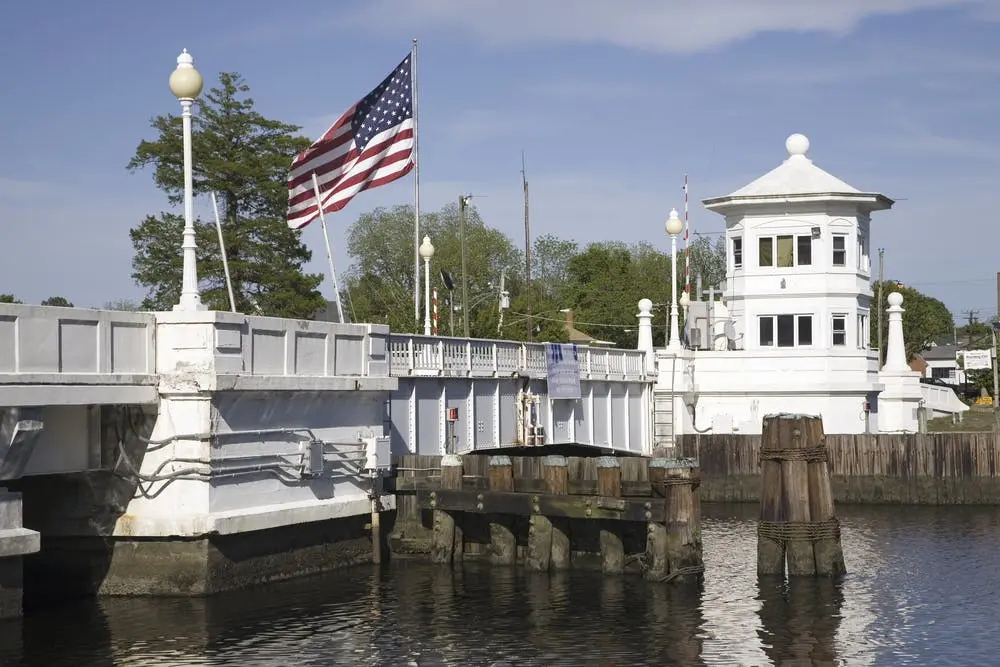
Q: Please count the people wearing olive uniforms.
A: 0